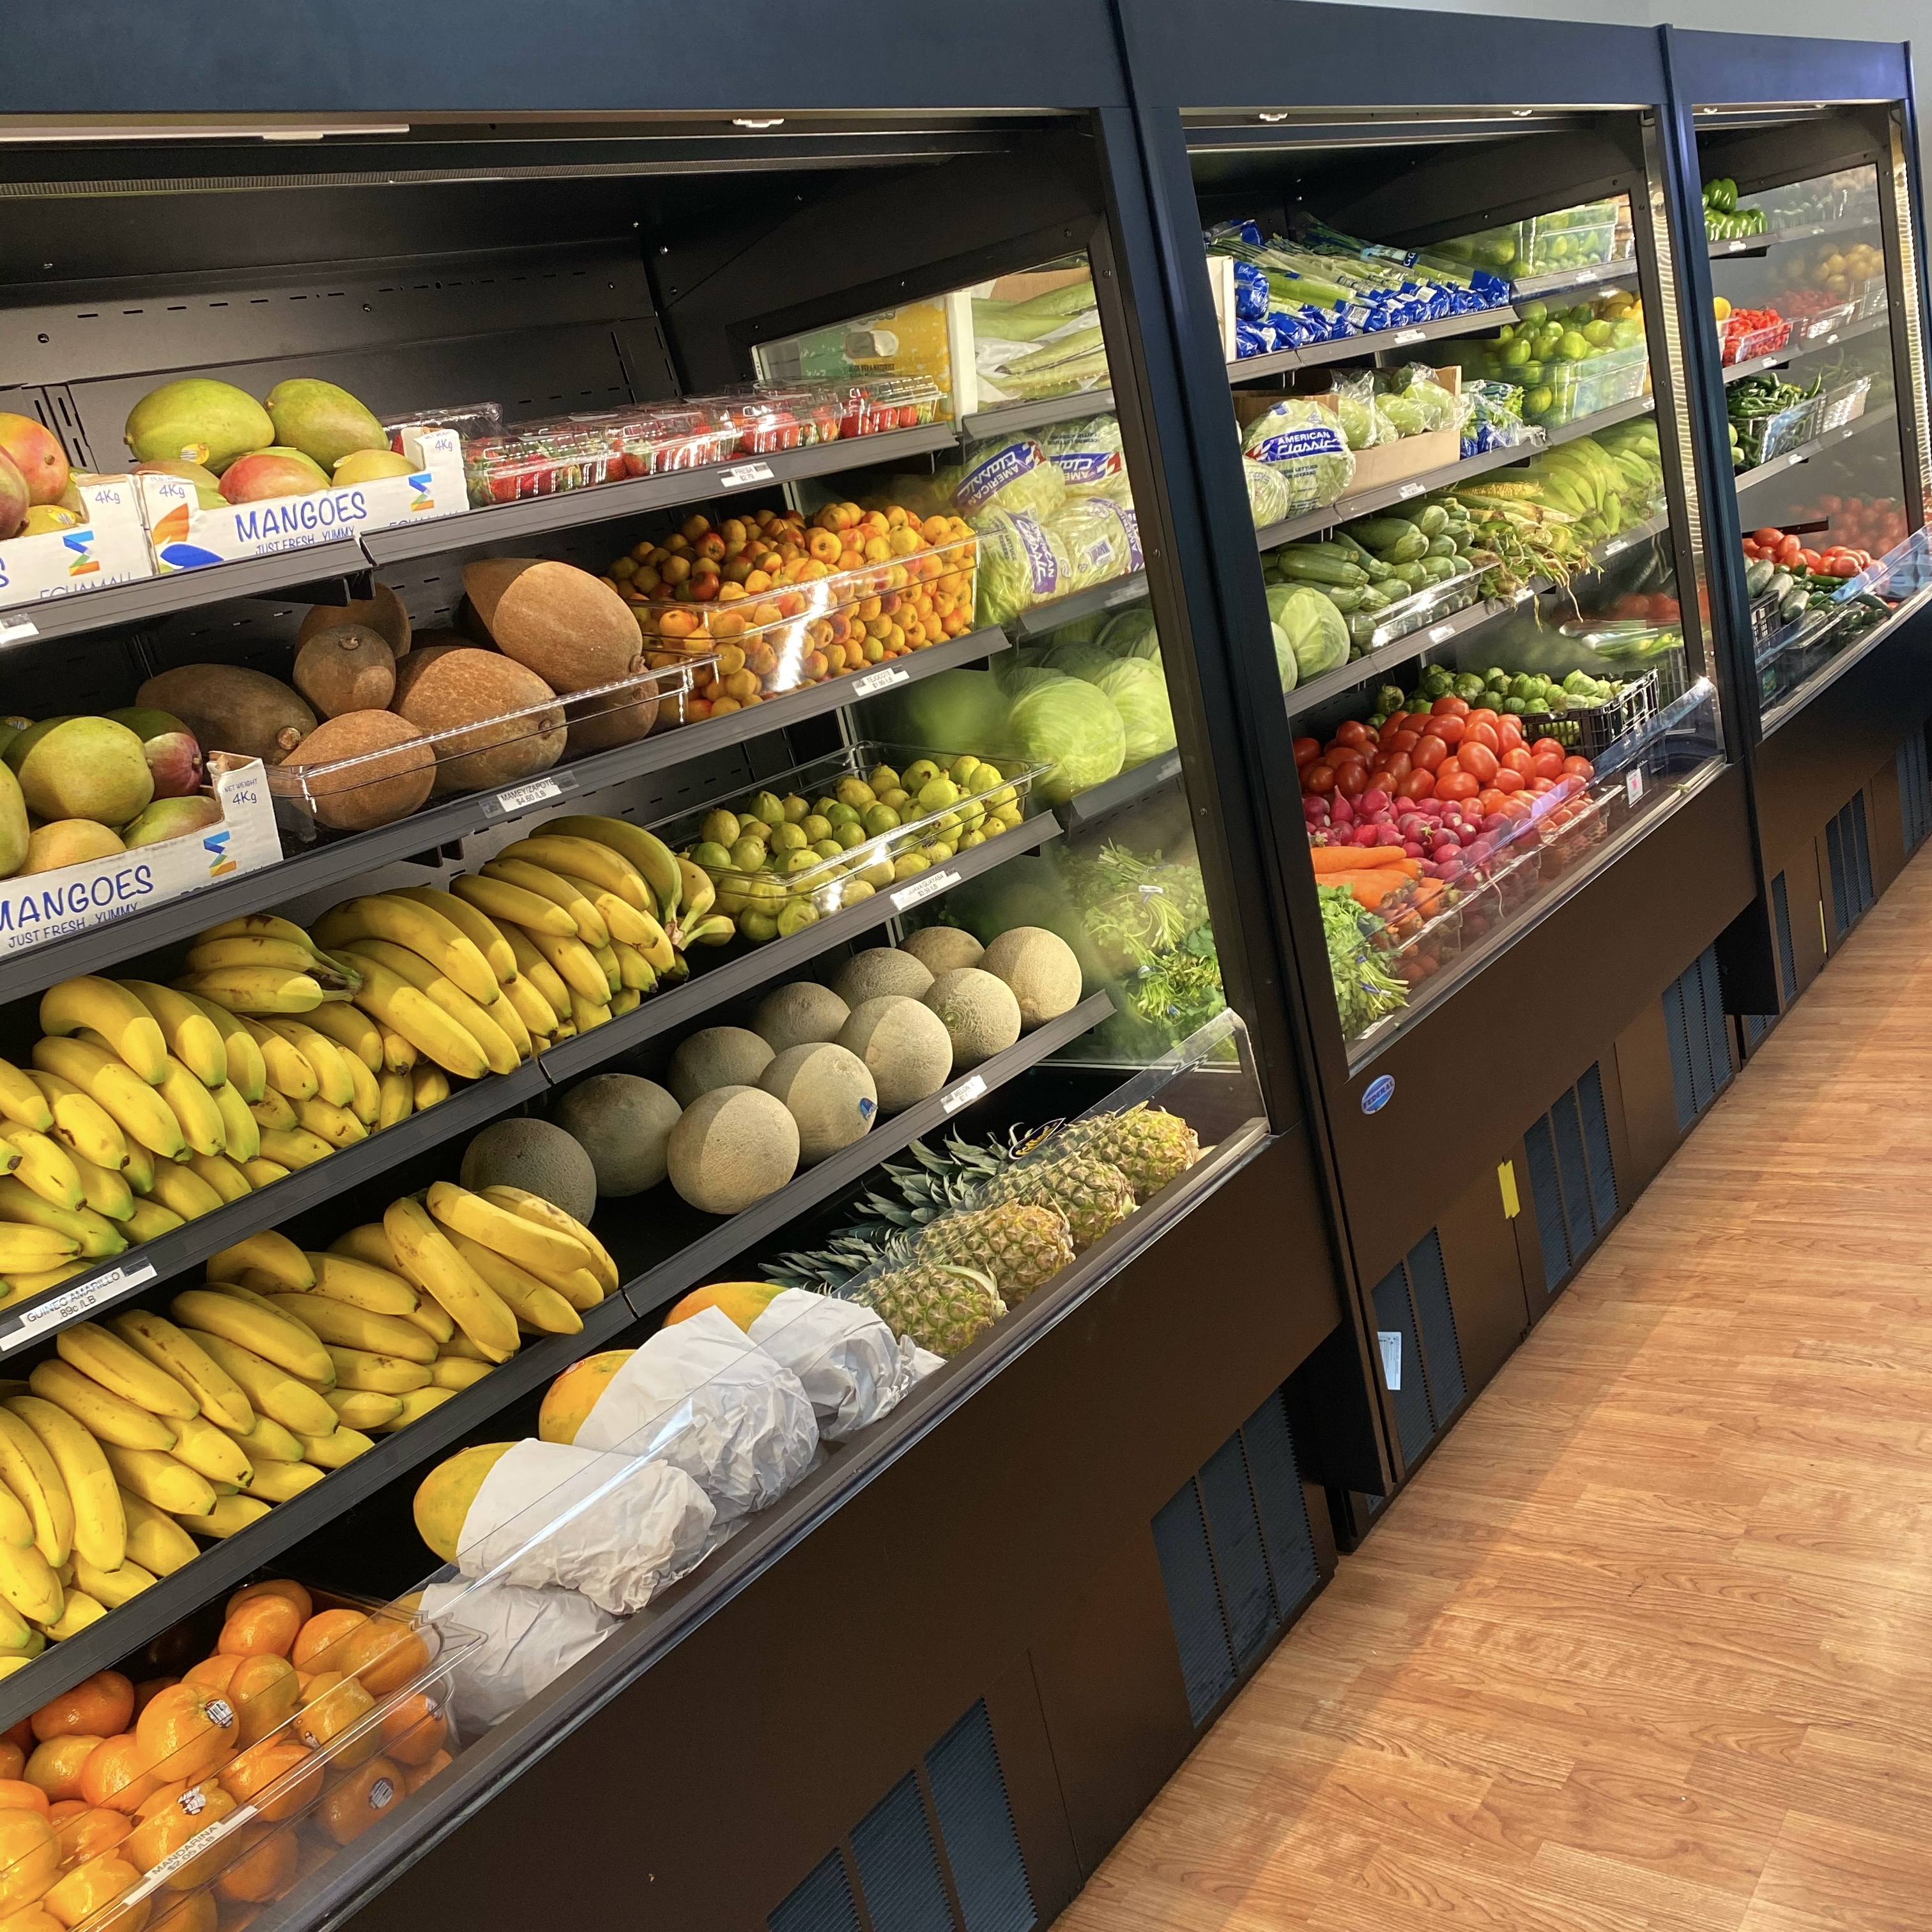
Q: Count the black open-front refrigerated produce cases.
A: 3